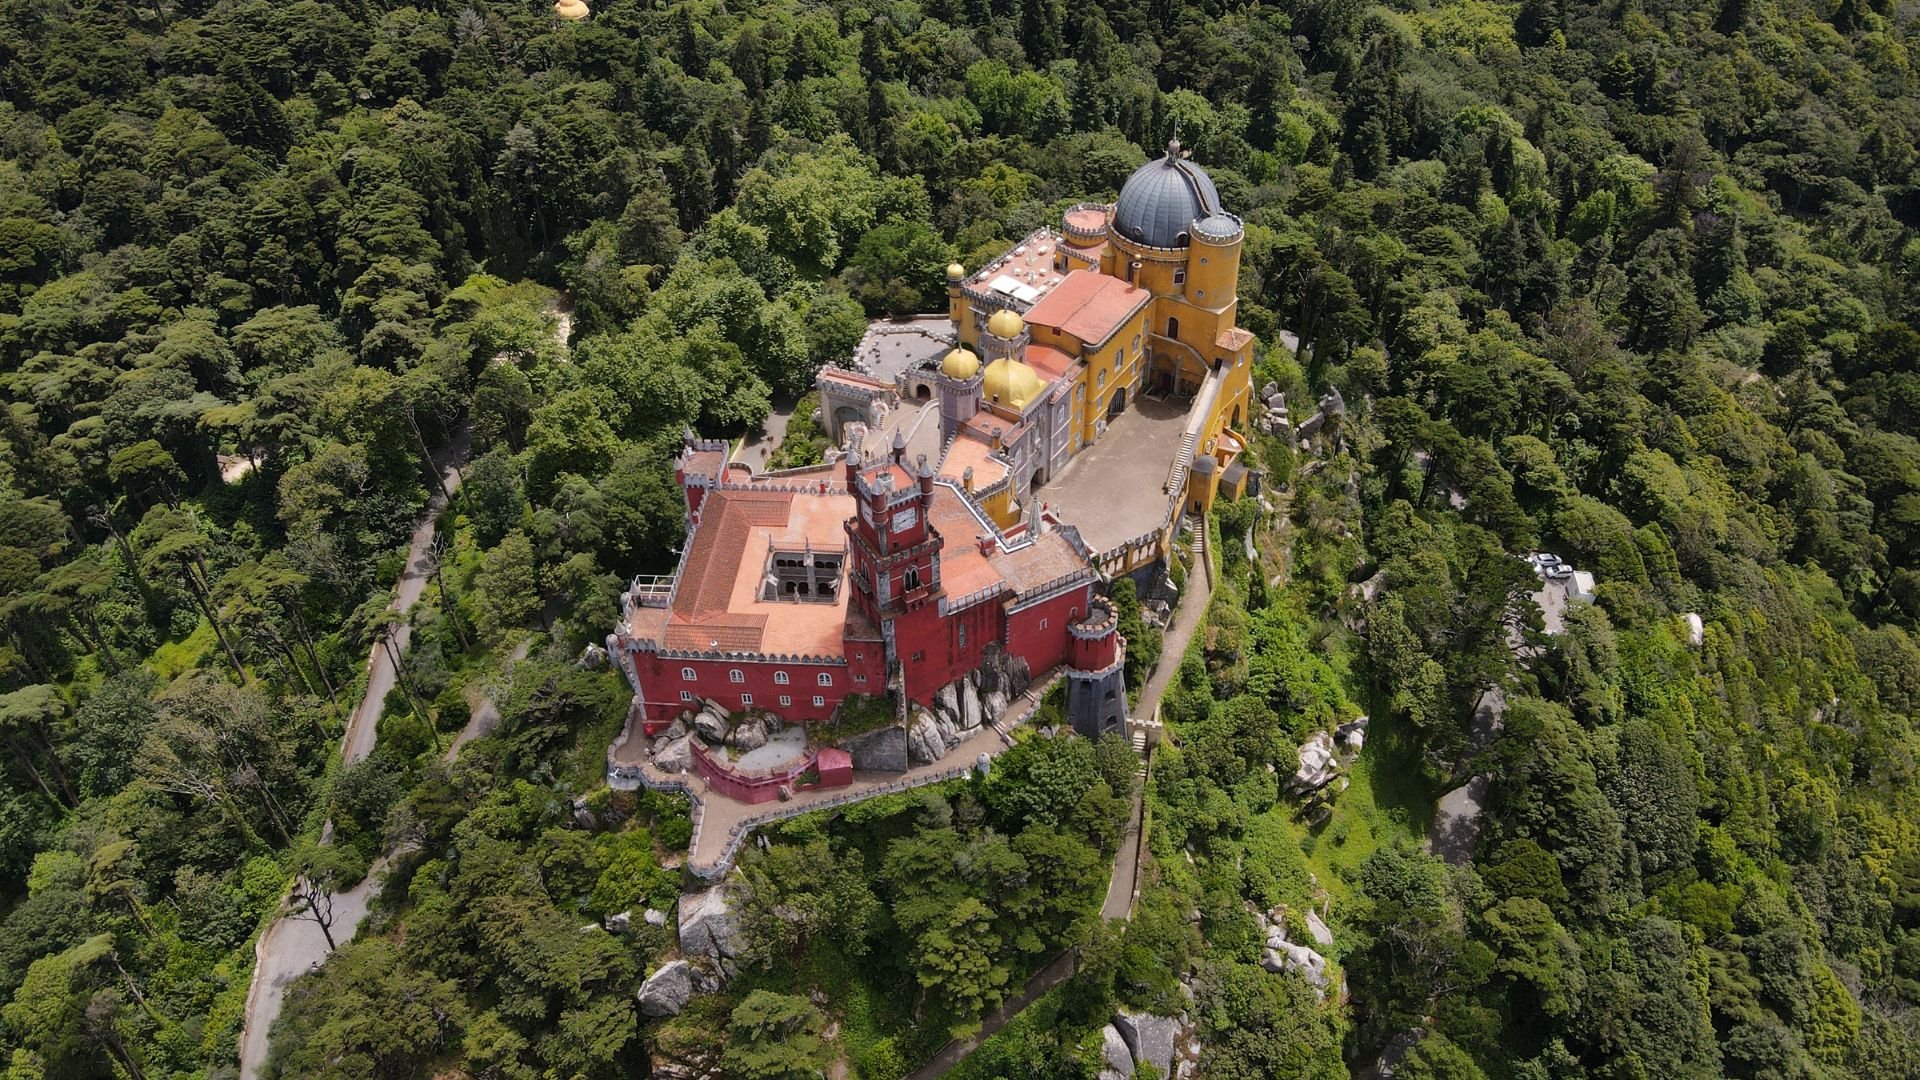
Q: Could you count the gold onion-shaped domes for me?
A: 4